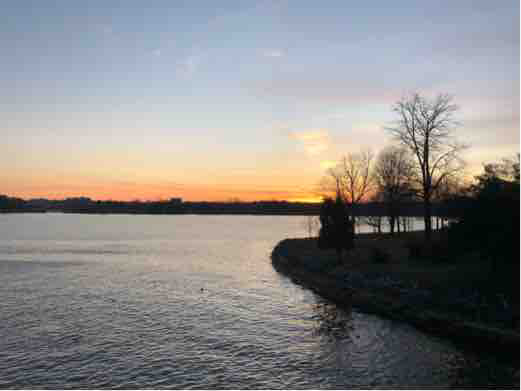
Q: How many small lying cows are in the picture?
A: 0